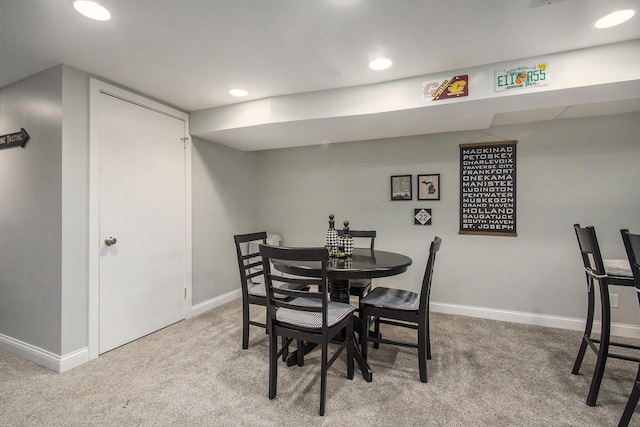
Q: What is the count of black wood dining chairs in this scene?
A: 4